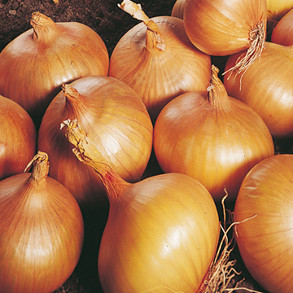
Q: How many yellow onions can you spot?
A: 13